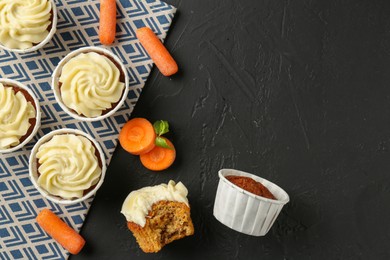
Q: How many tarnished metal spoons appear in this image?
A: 0